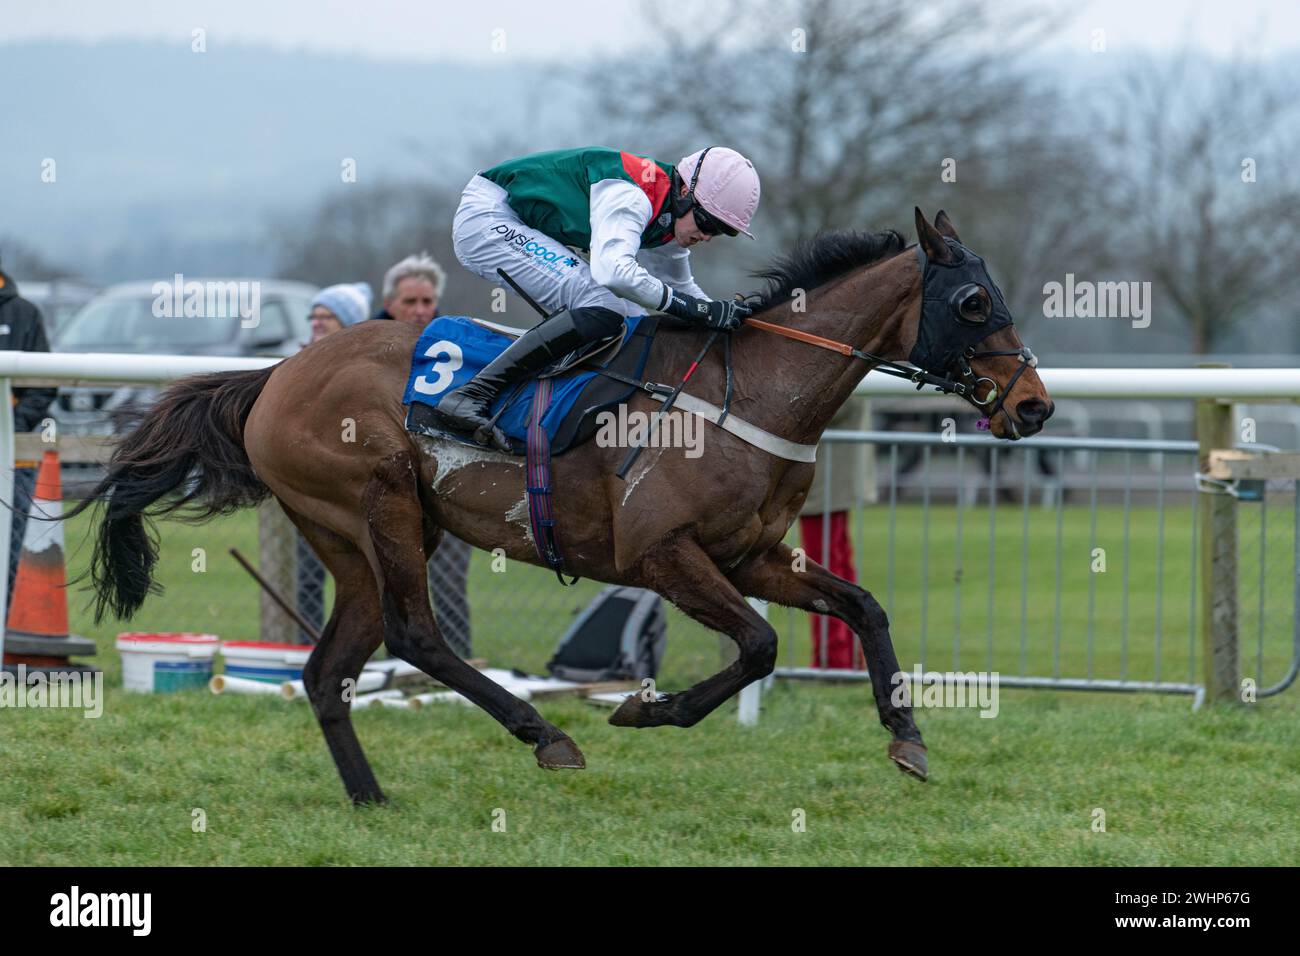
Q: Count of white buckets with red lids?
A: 2